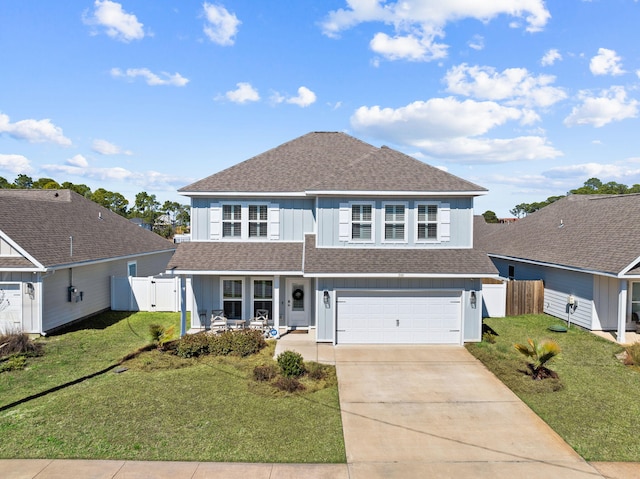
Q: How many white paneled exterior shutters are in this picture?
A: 4